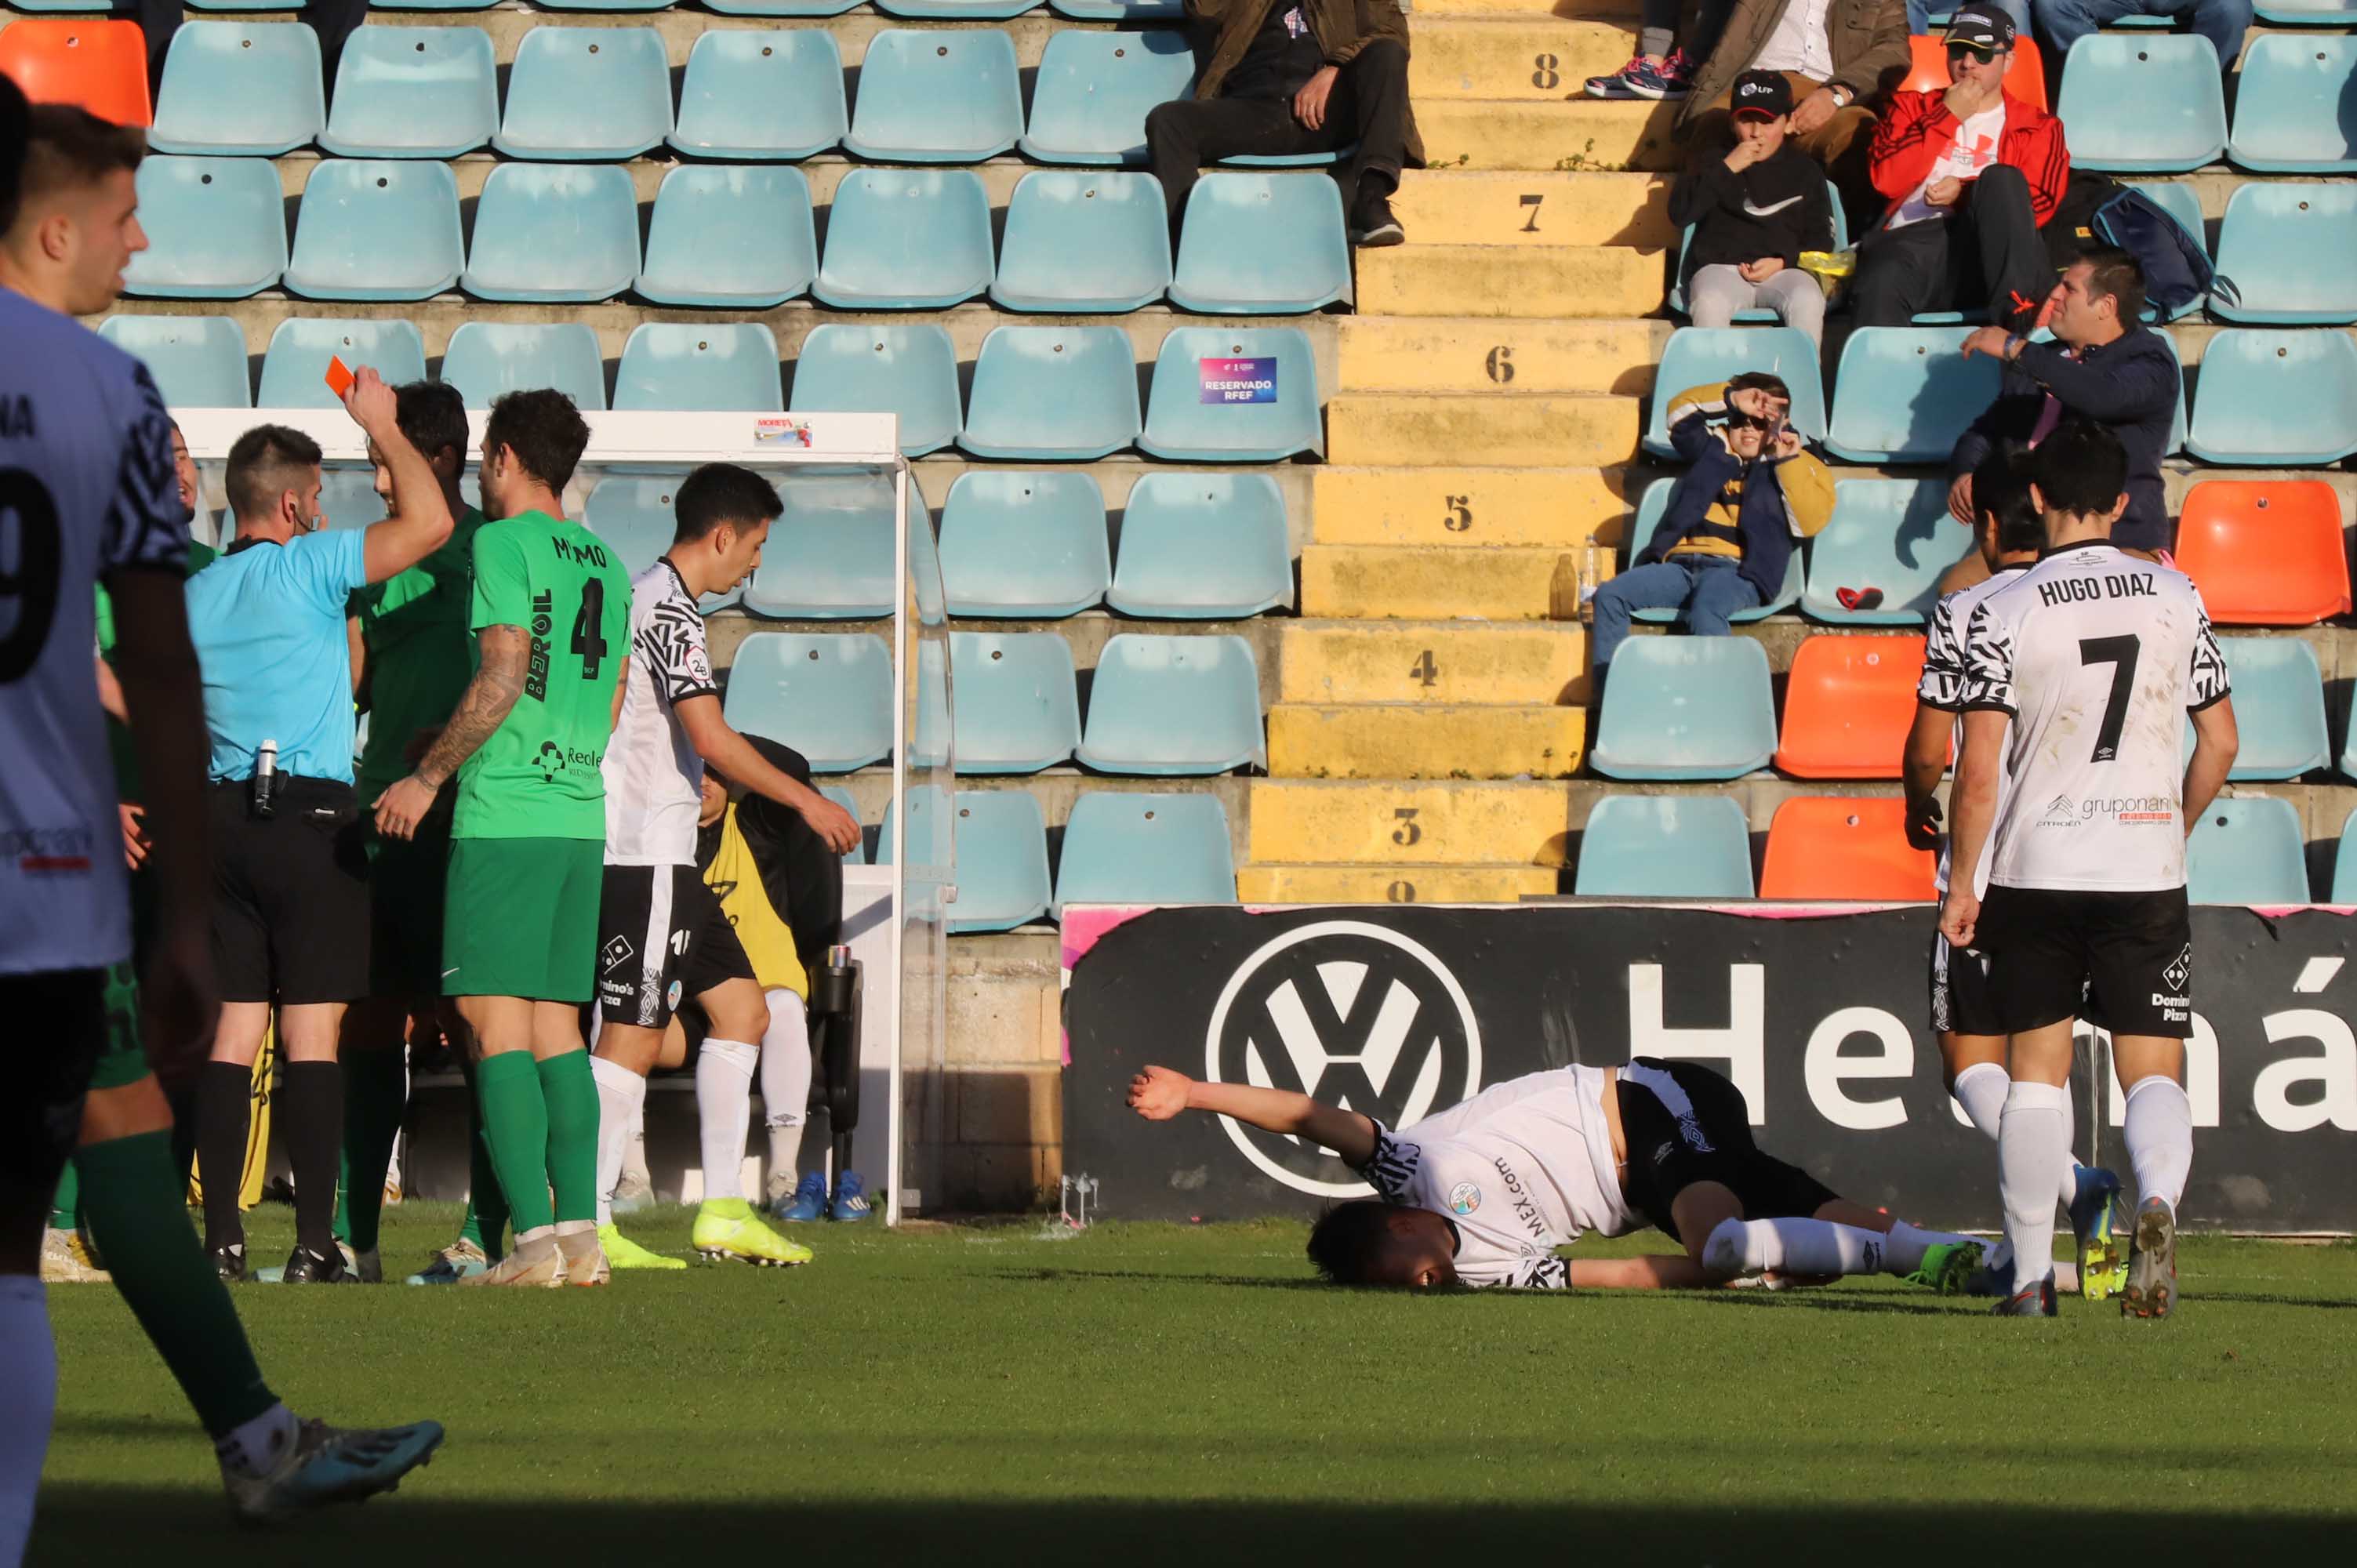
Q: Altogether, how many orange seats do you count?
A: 5